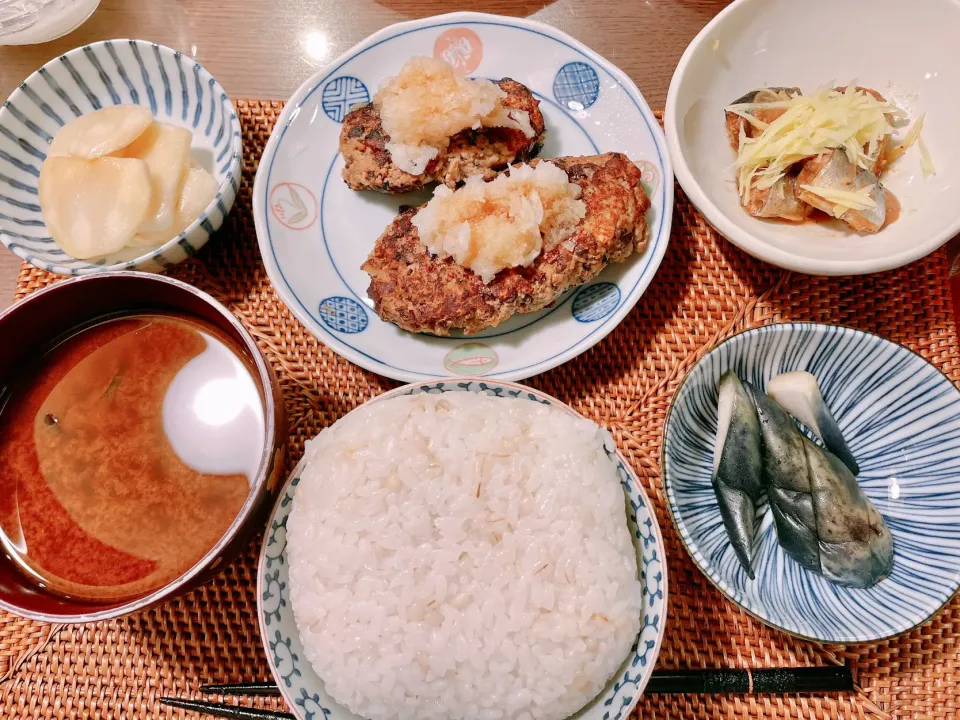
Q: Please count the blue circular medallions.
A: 4